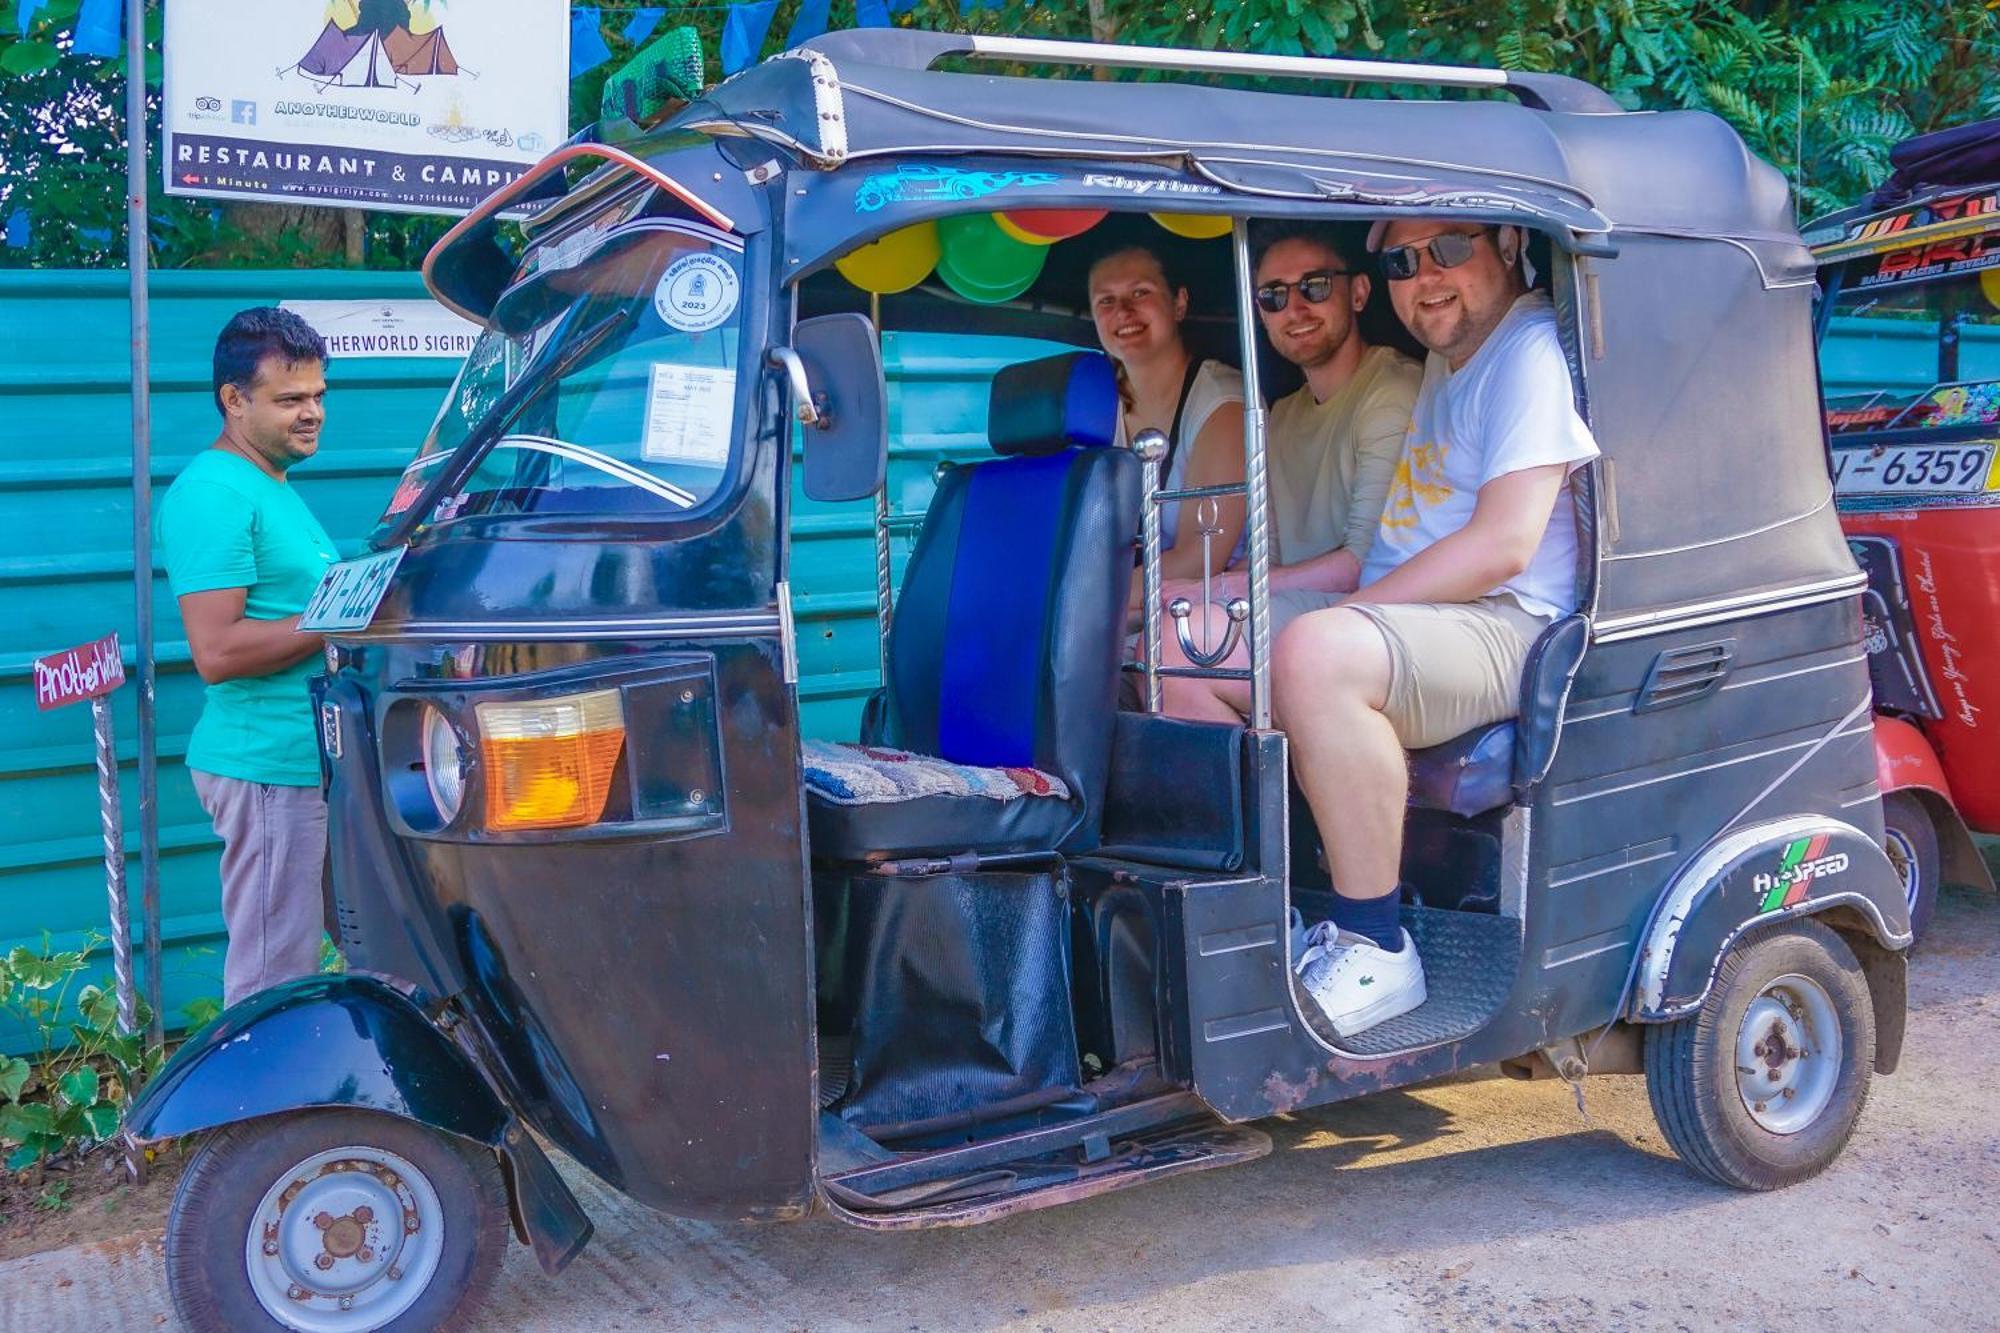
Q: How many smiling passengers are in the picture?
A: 3